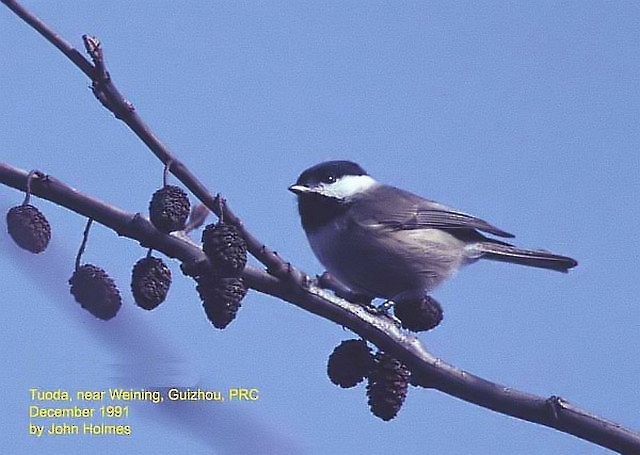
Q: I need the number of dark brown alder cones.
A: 9